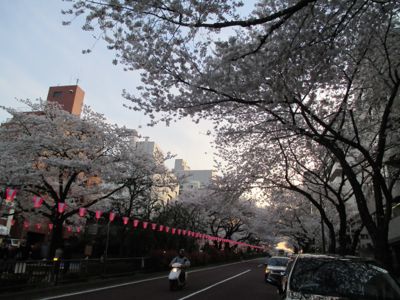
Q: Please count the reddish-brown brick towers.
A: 1